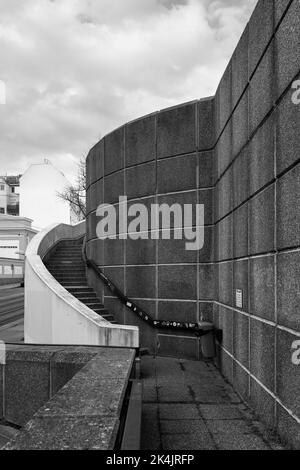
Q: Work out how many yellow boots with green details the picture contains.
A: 0